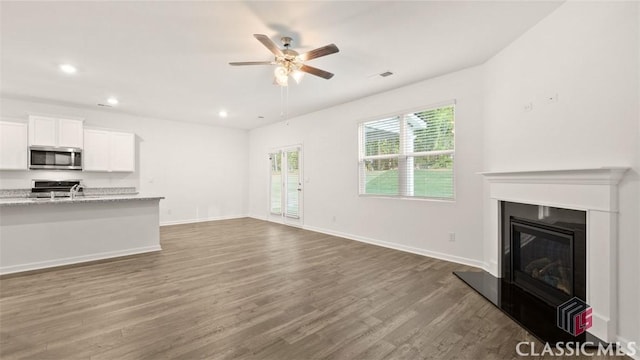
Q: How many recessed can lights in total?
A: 3